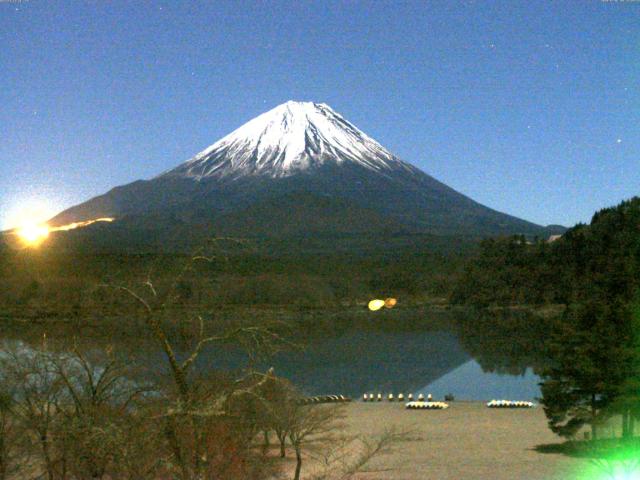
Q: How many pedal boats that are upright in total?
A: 8